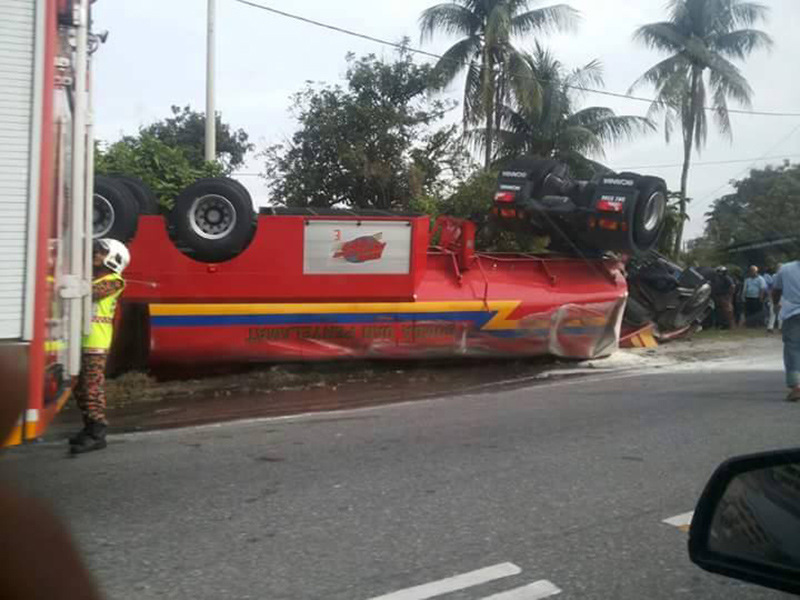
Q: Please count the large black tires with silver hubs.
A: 3